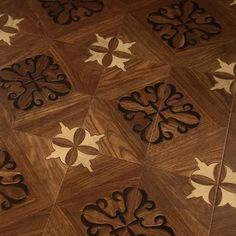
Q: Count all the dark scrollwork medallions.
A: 6